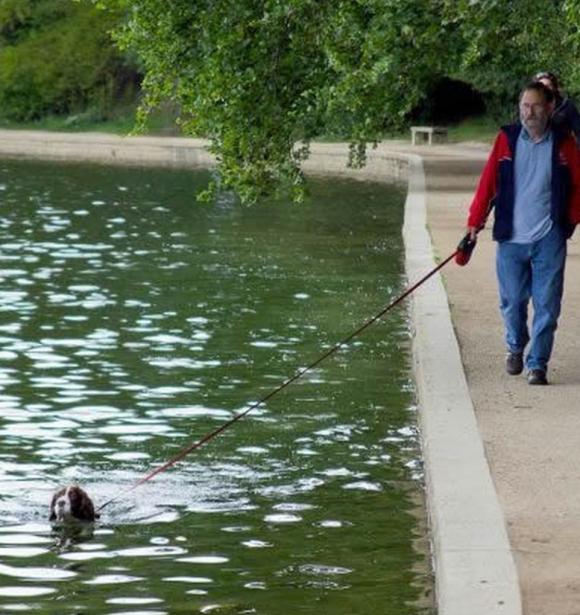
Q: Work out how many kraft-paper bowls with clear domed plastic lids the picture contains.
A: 0